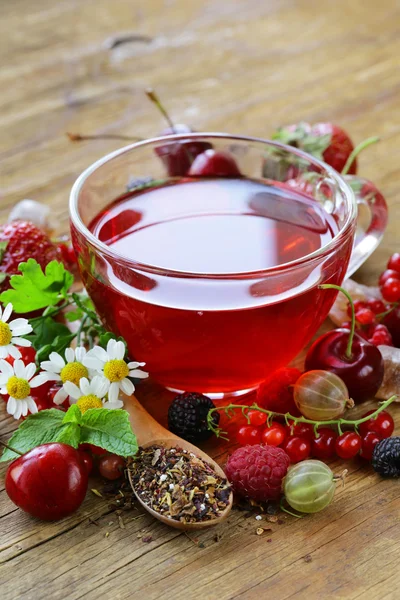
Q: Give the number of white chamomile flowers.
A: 5